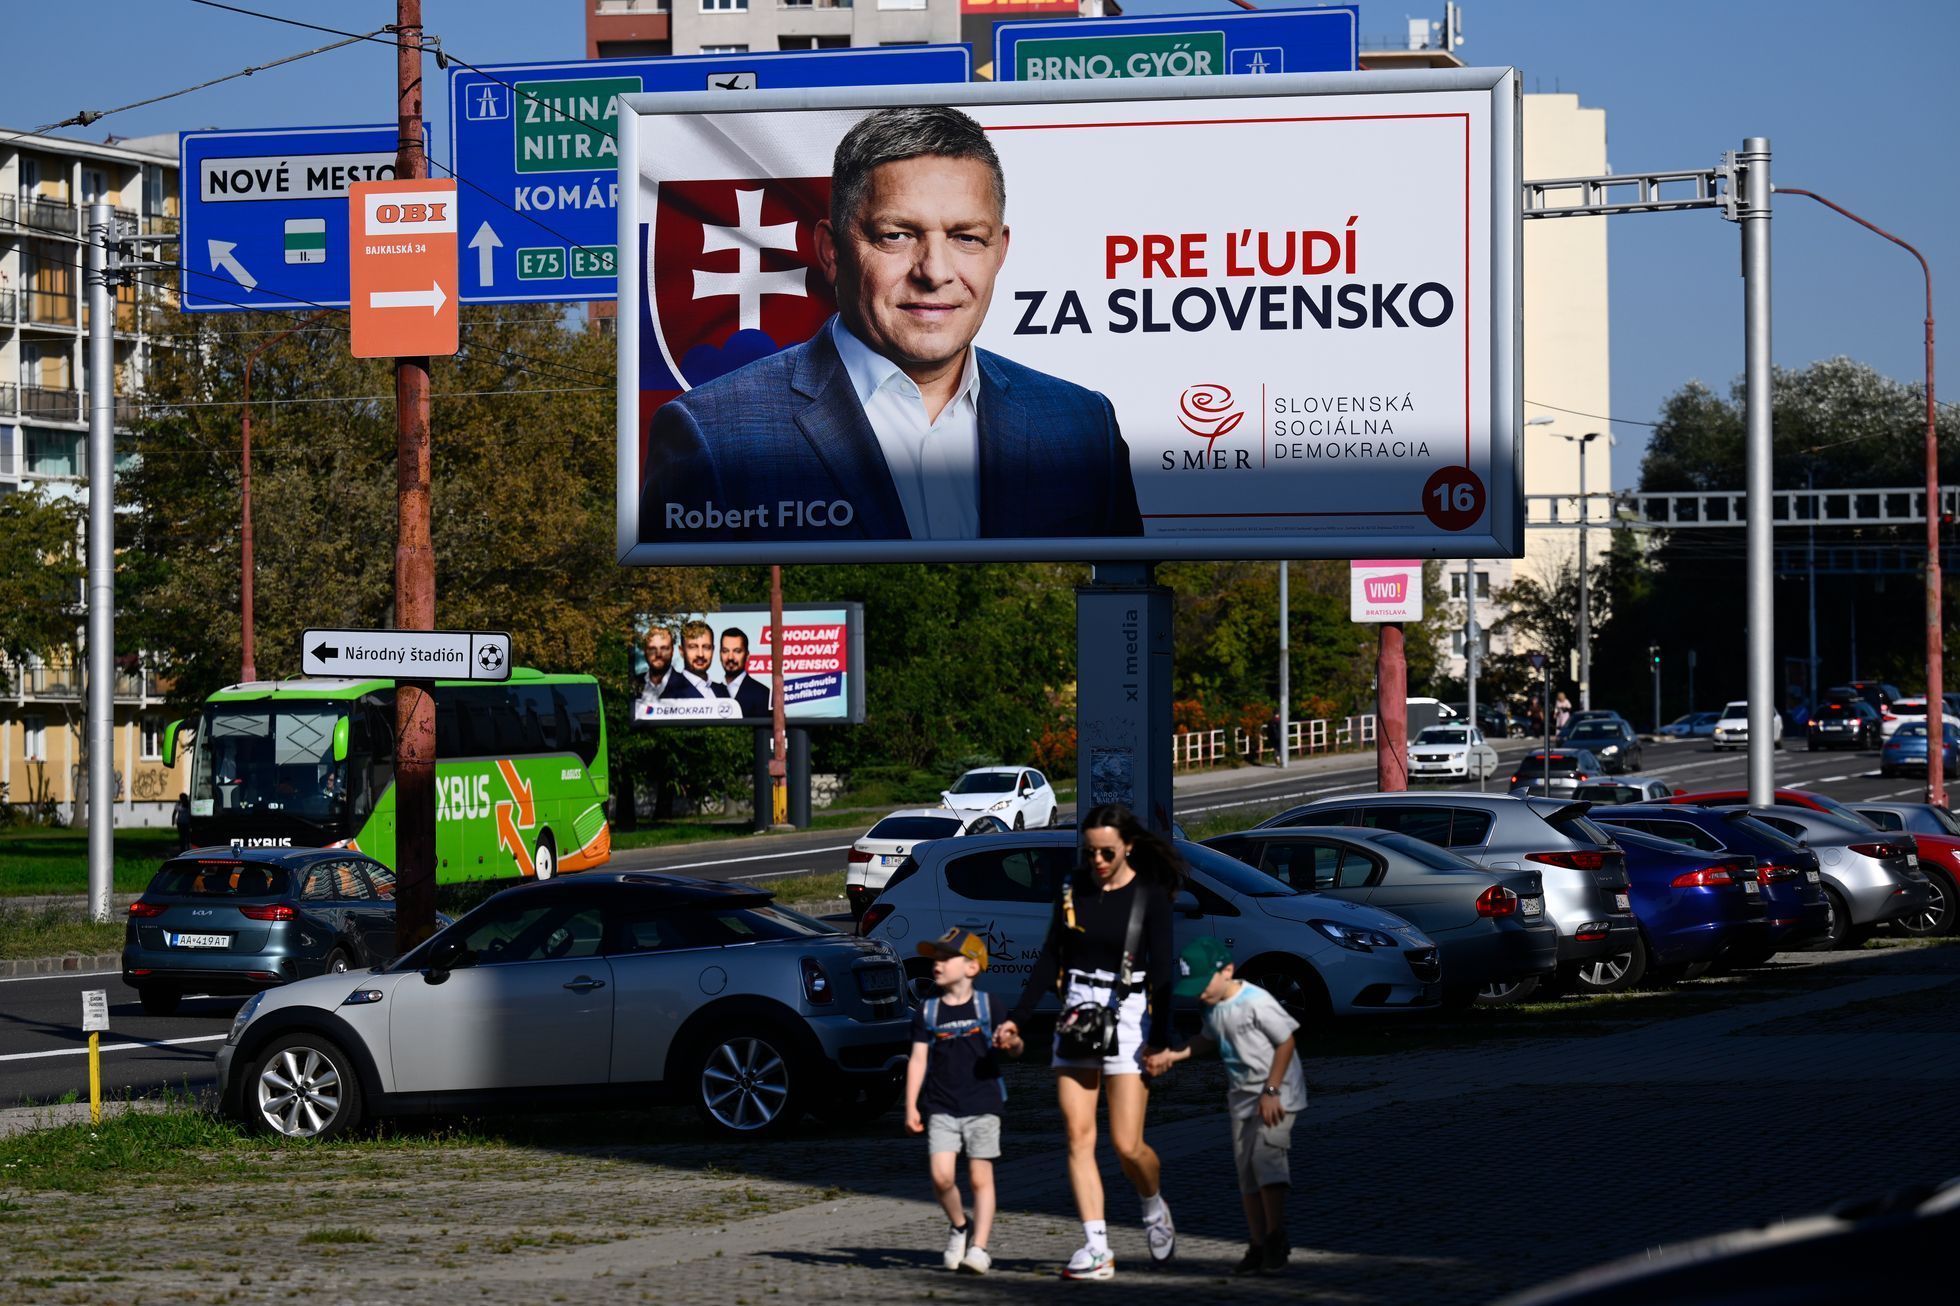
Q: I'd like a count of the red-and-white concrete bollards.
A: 0